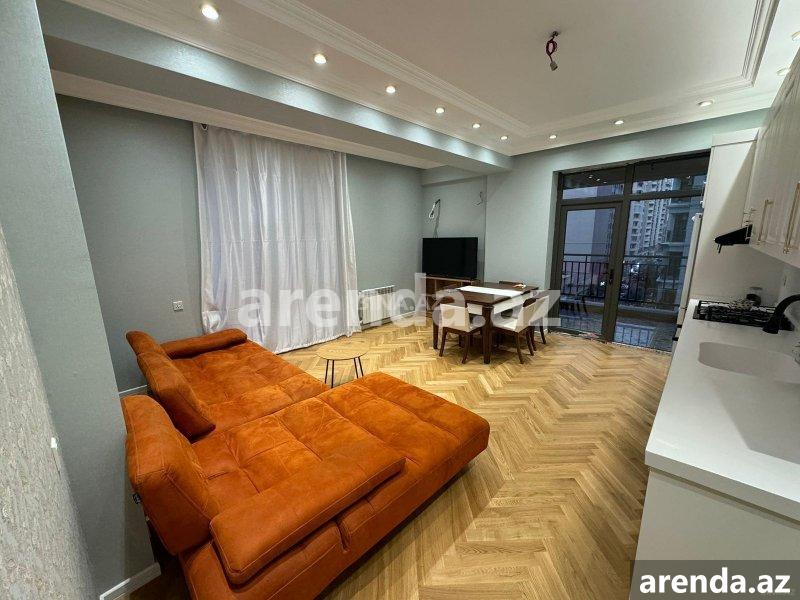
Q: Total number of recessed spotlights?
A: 11